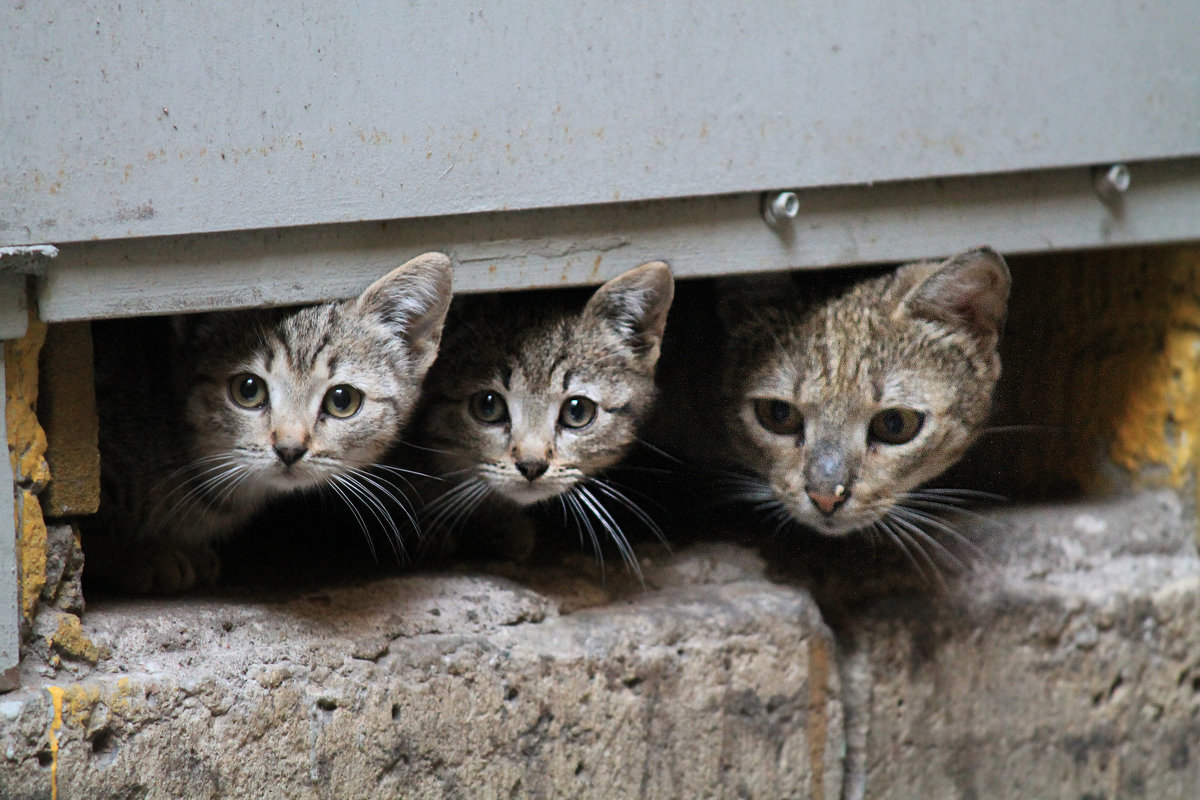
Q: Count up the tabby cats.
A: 3